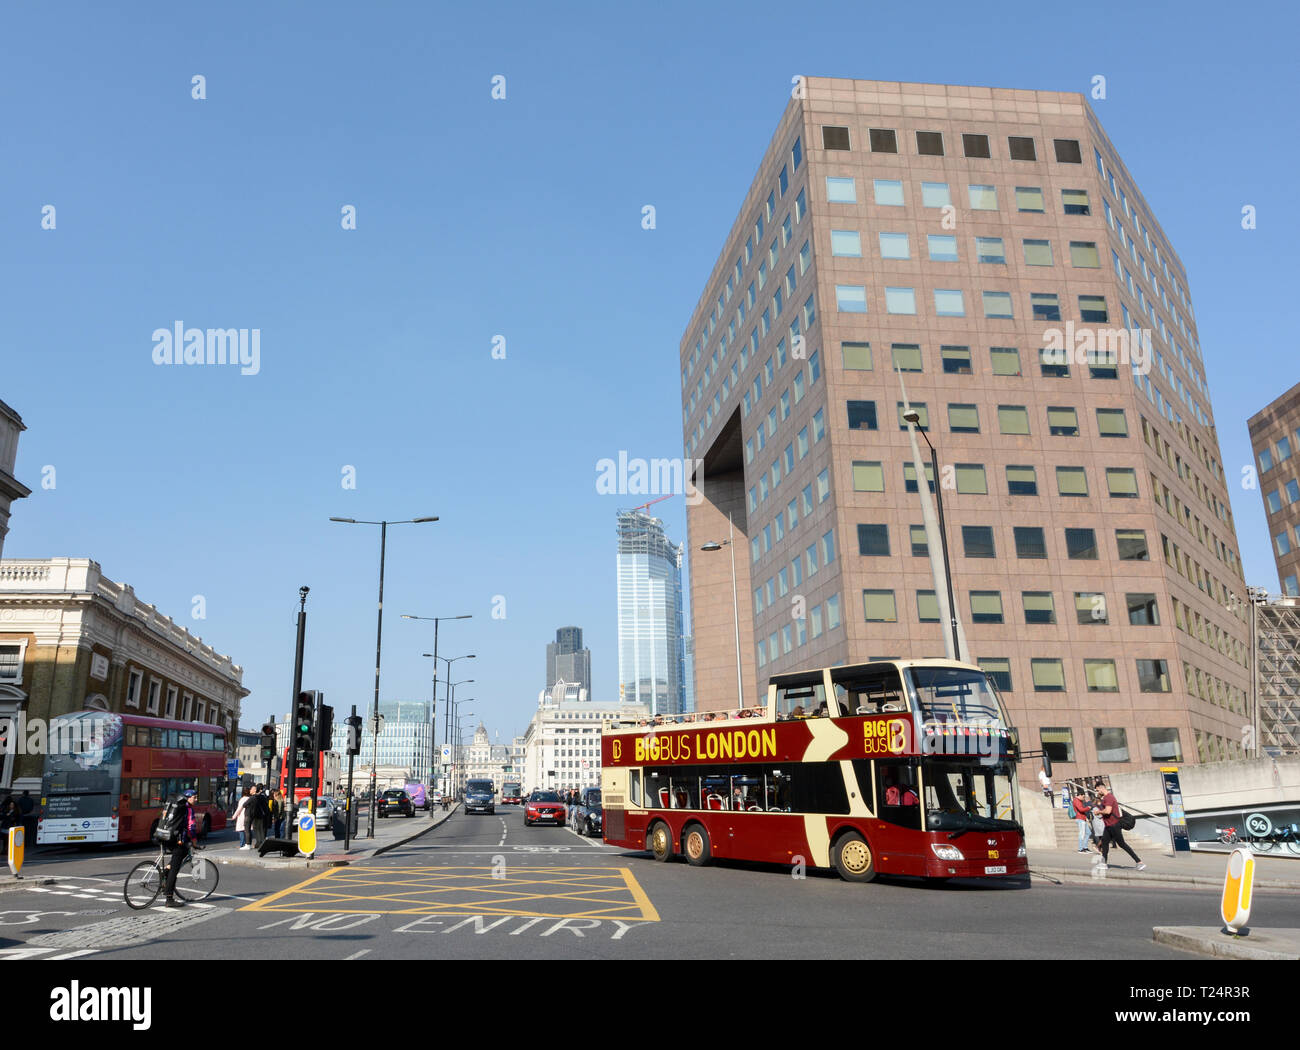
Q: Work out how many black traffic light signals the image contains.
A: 4